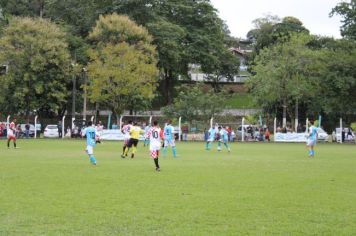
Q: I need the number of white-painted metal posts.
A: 12